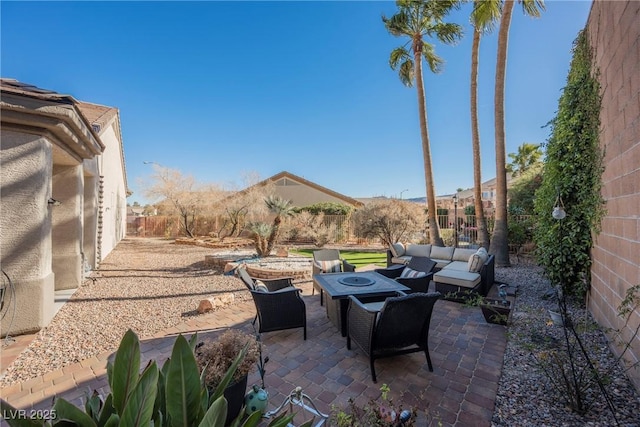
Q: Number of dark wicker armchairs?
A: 4